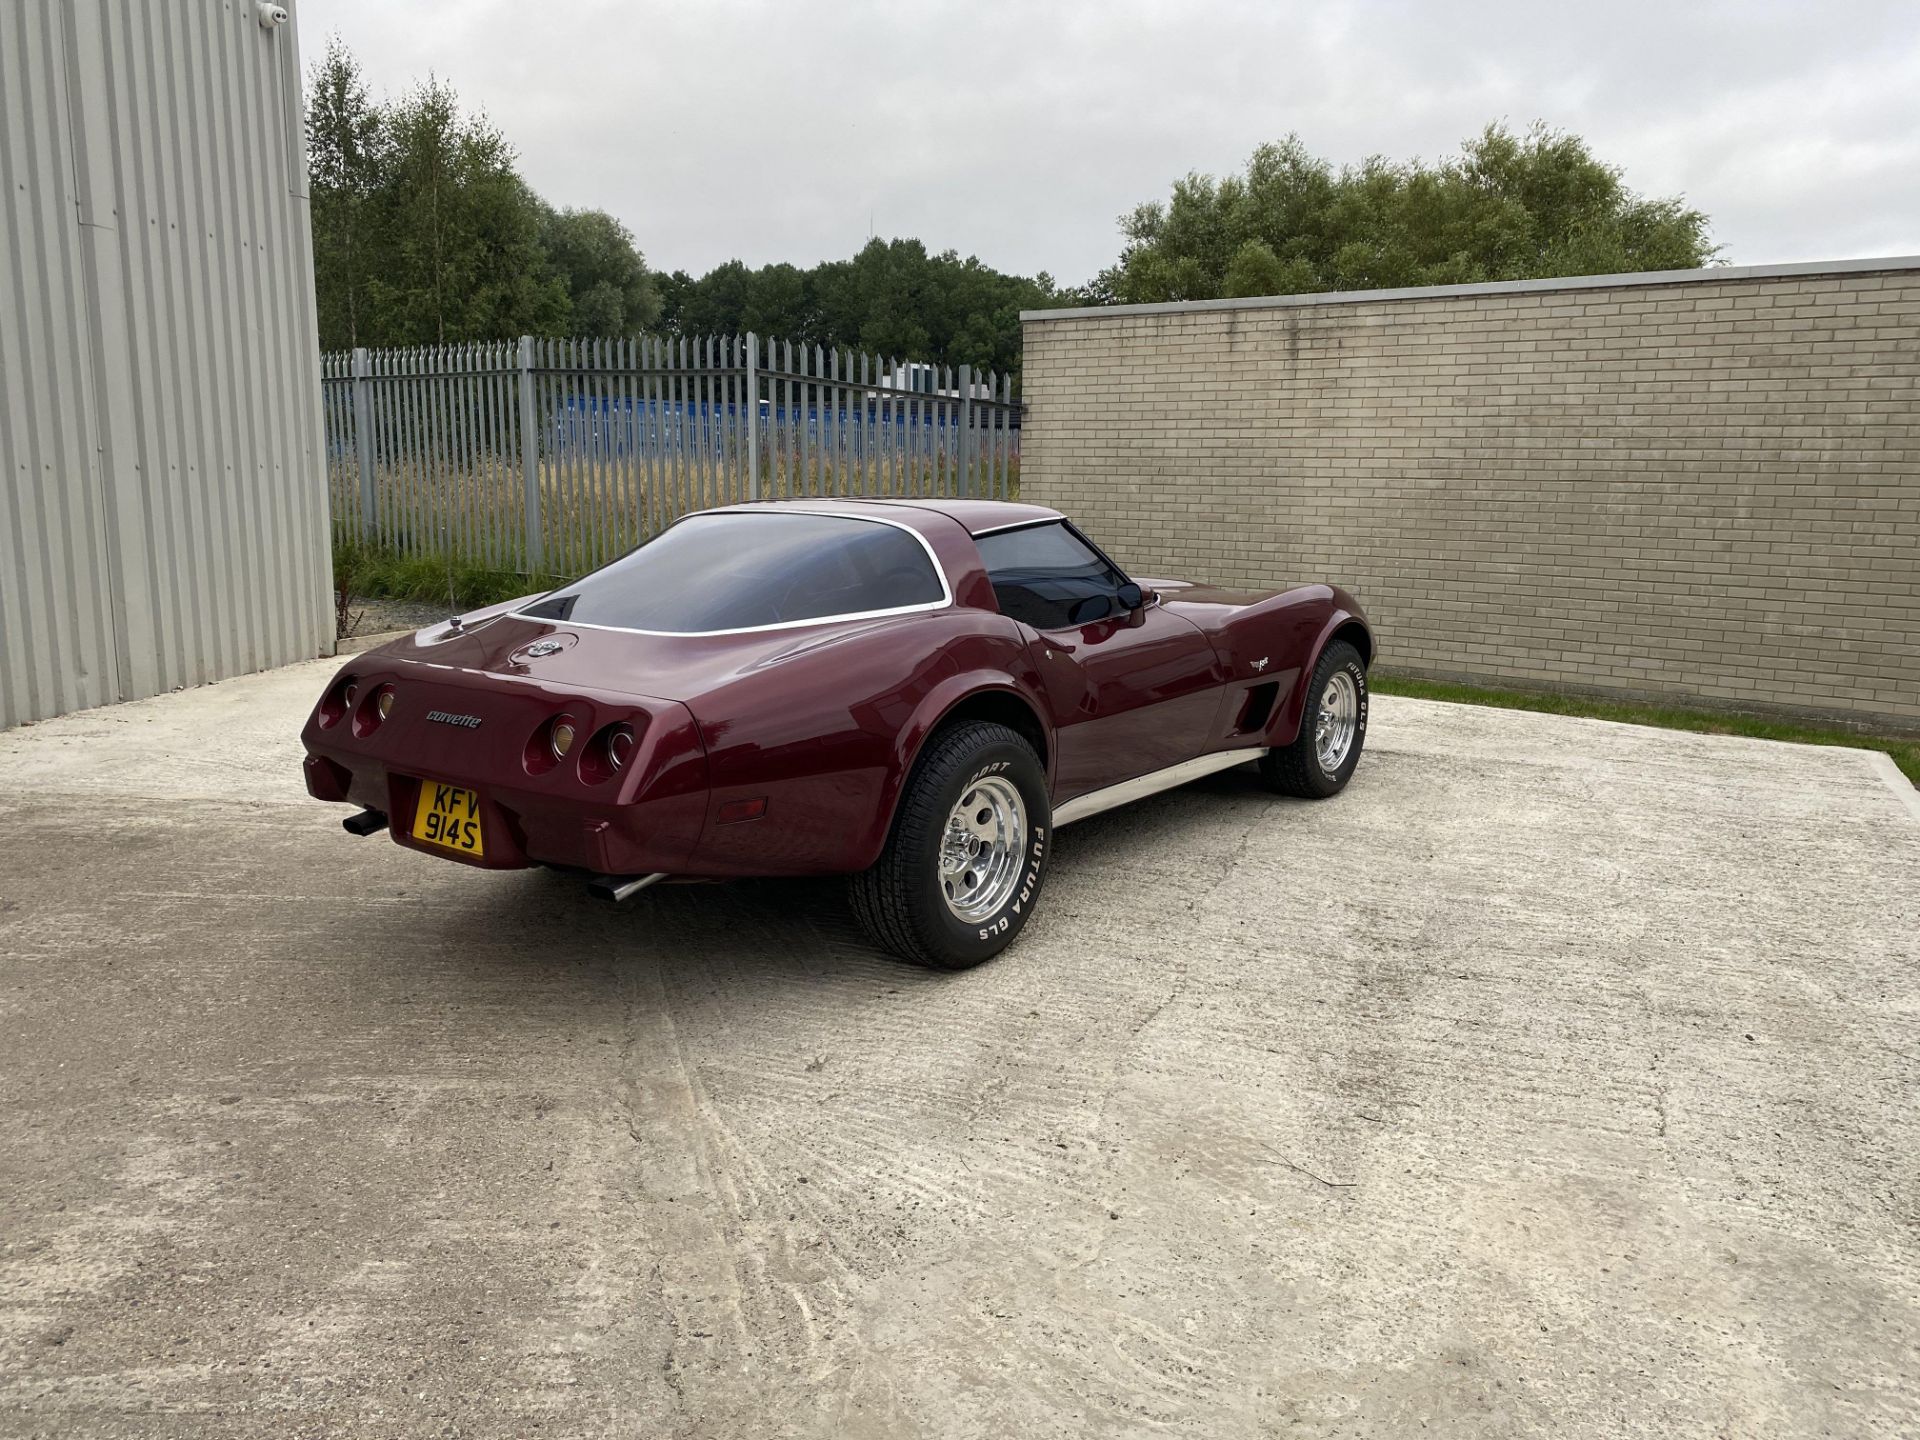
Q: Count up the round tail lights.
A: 4